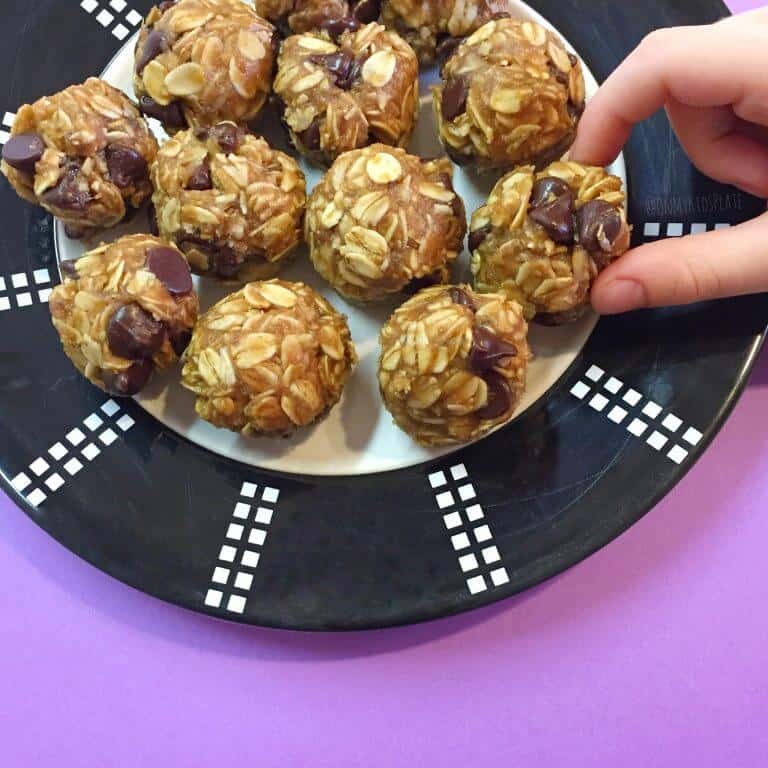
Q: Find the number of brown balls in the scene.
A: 12